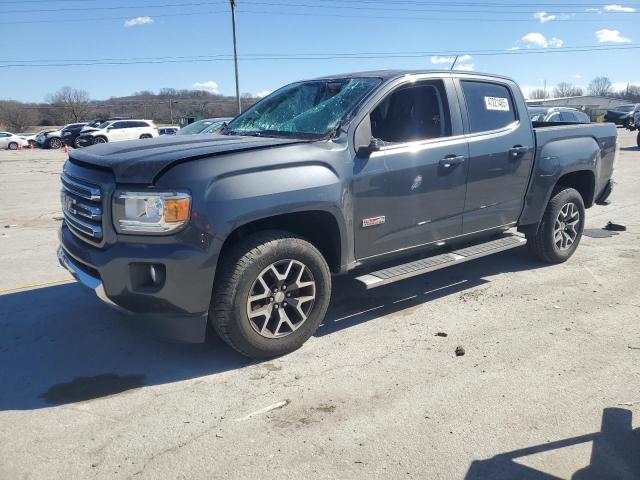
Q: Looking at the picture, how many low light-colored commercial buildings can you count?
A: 1